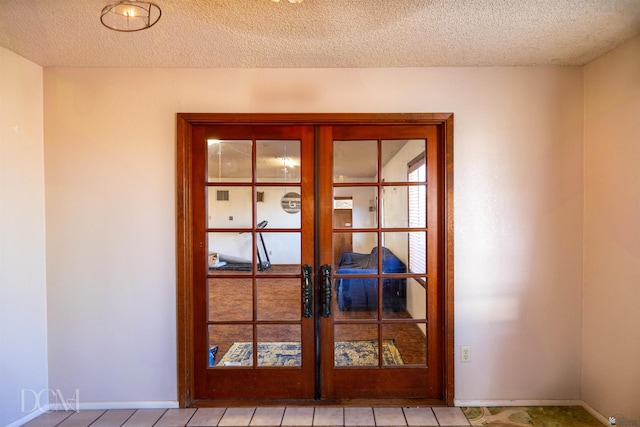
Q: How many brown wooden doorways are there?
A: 1